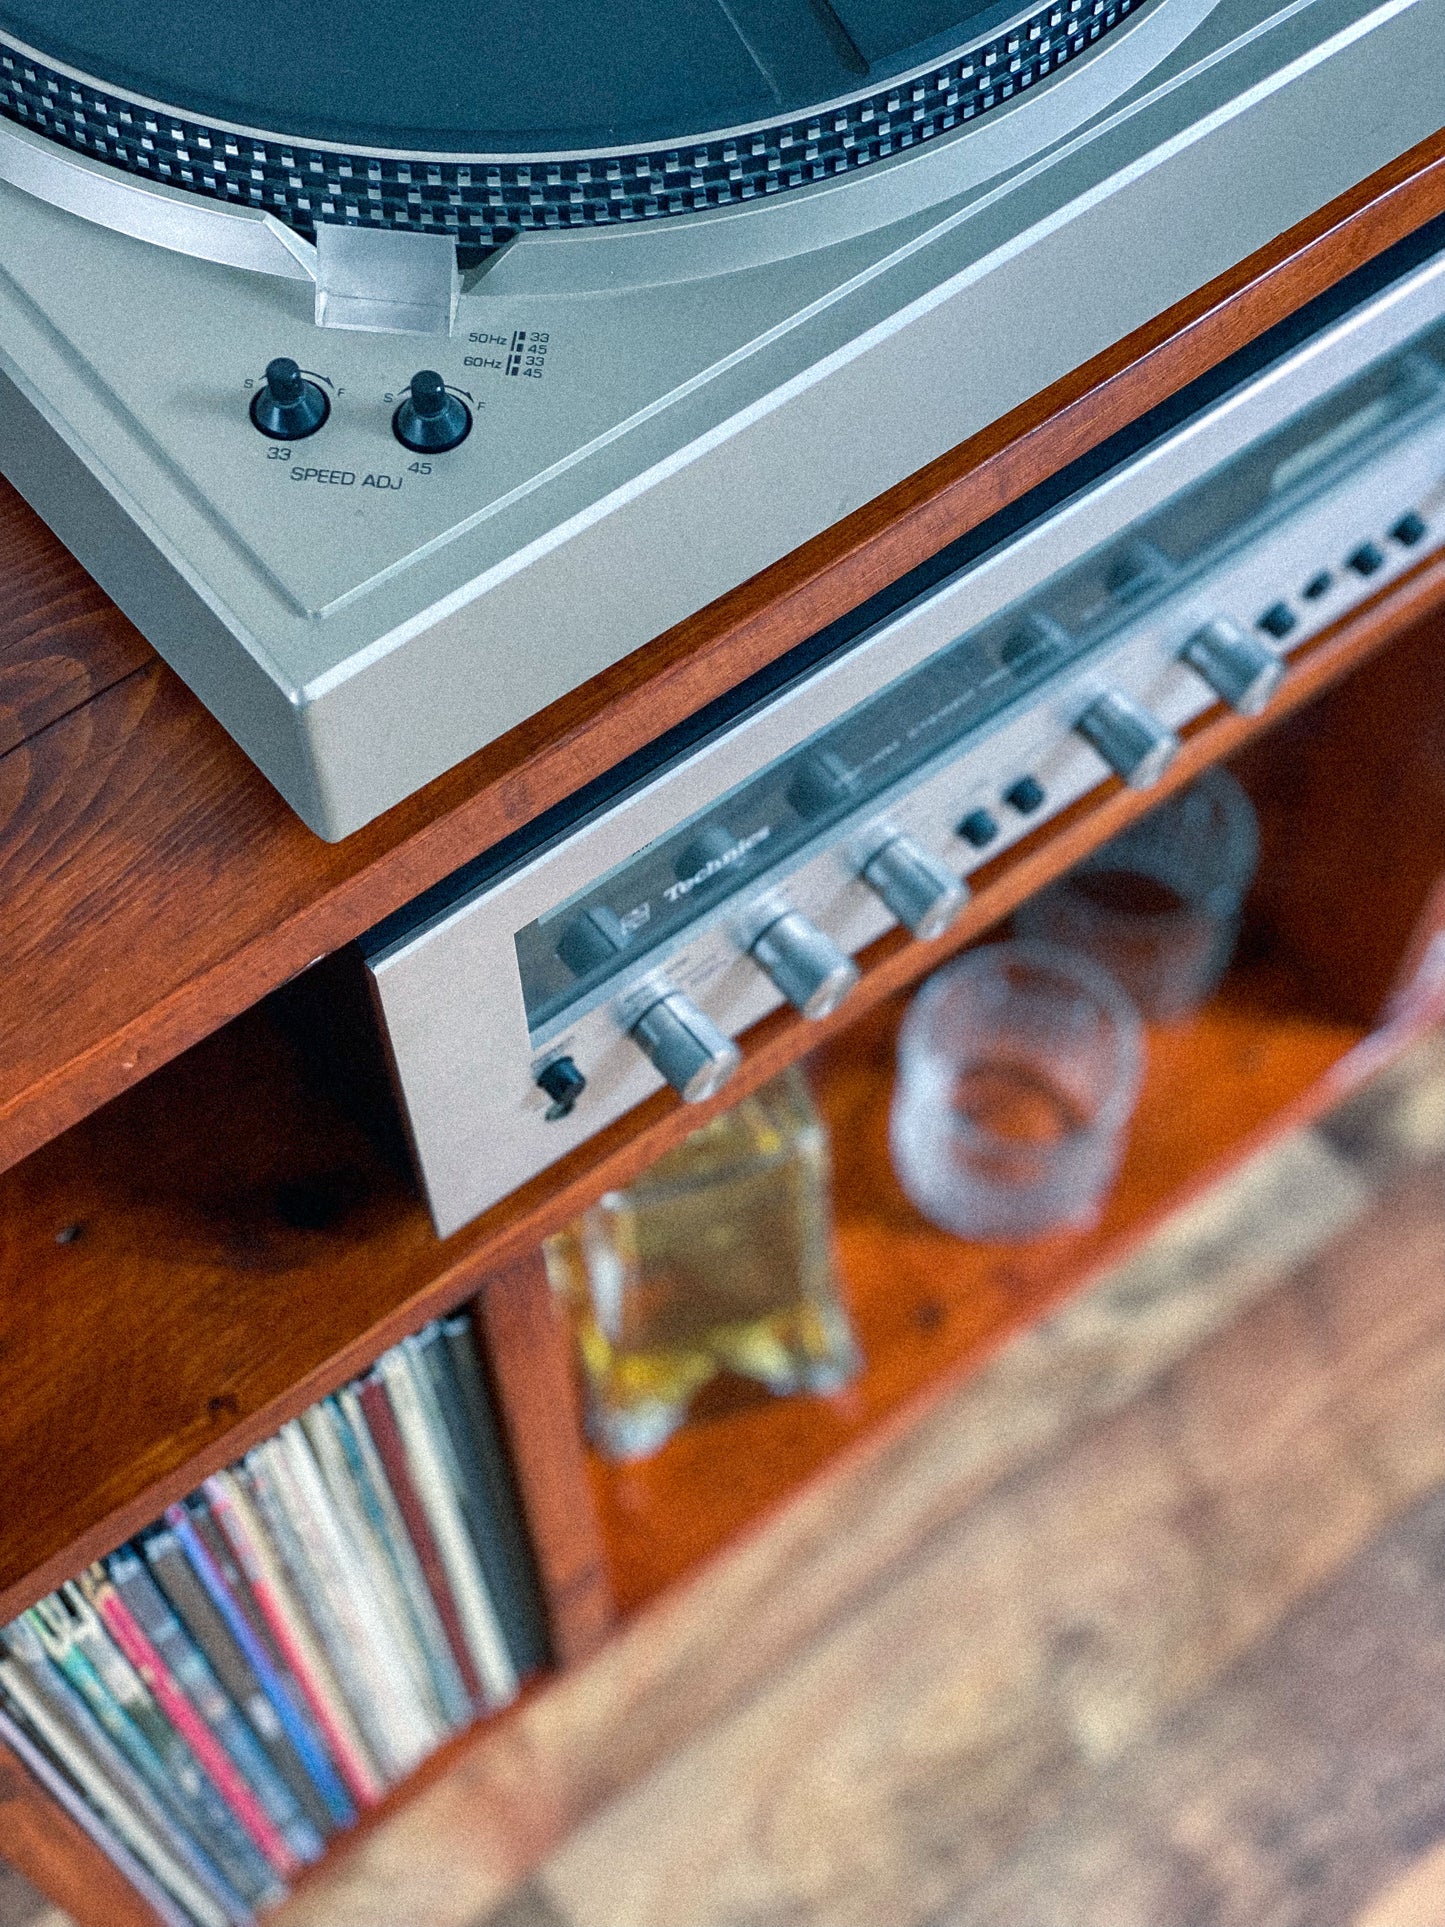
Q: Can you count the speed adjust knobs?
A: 2